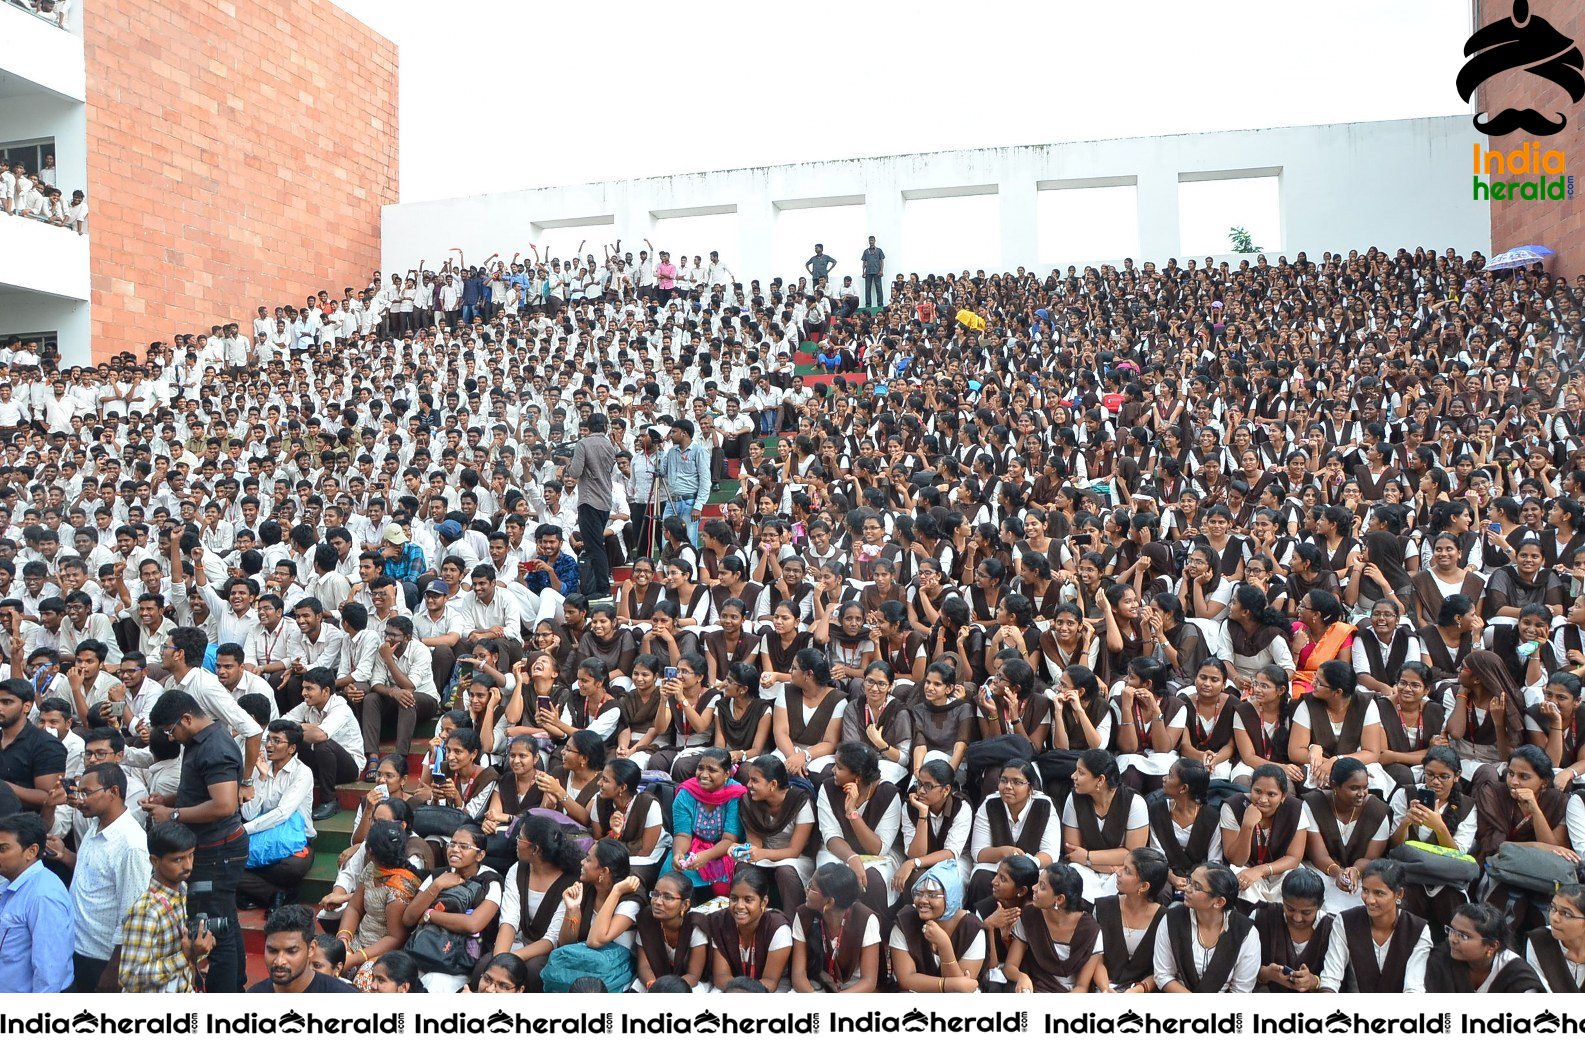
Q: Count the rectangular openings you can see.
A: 6